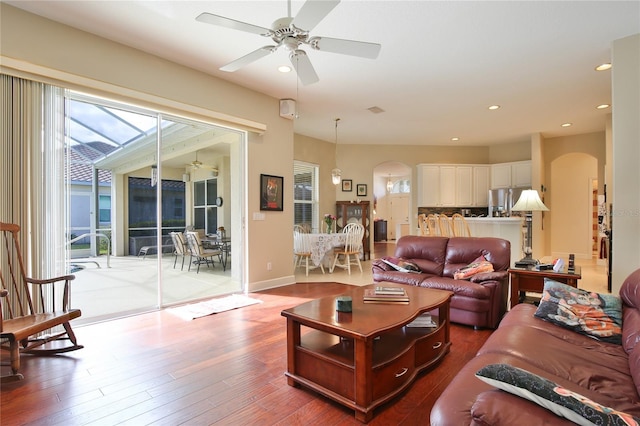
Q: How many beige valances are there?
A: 1